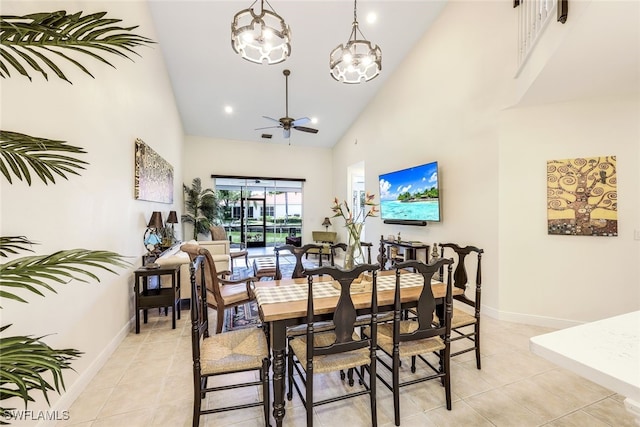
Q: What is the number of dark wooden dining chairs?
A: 6